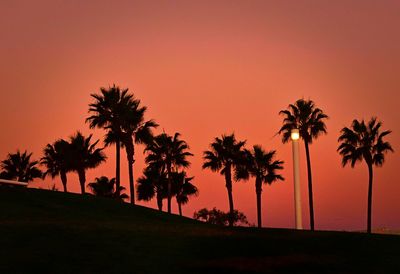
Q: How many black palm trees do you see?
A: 13